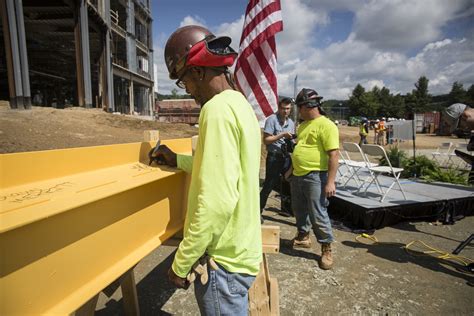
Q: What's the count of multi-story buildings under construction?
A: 1